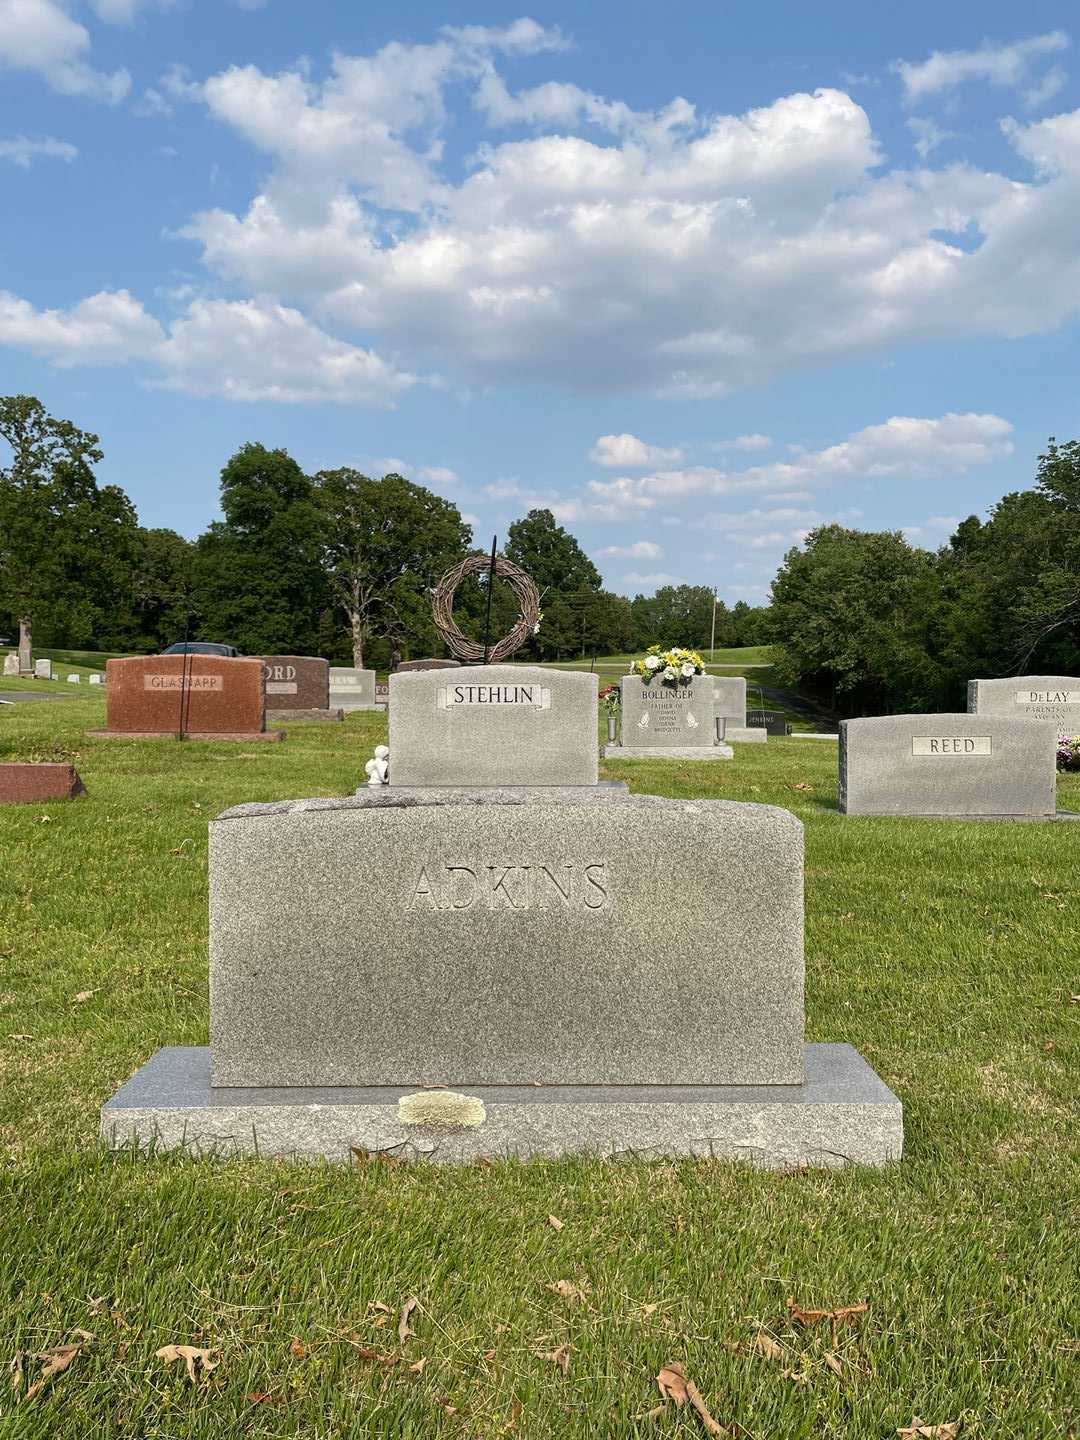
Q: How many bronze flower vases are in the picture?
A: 2